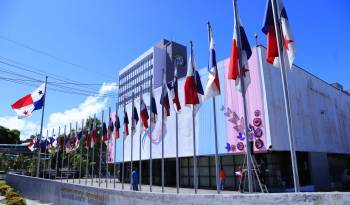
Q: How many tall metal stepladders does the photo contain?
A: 1